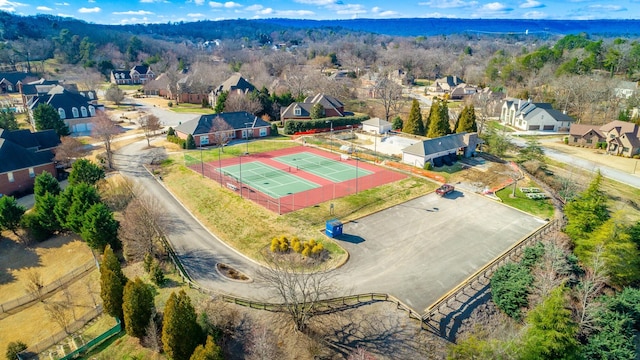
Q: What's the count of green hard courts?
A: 2